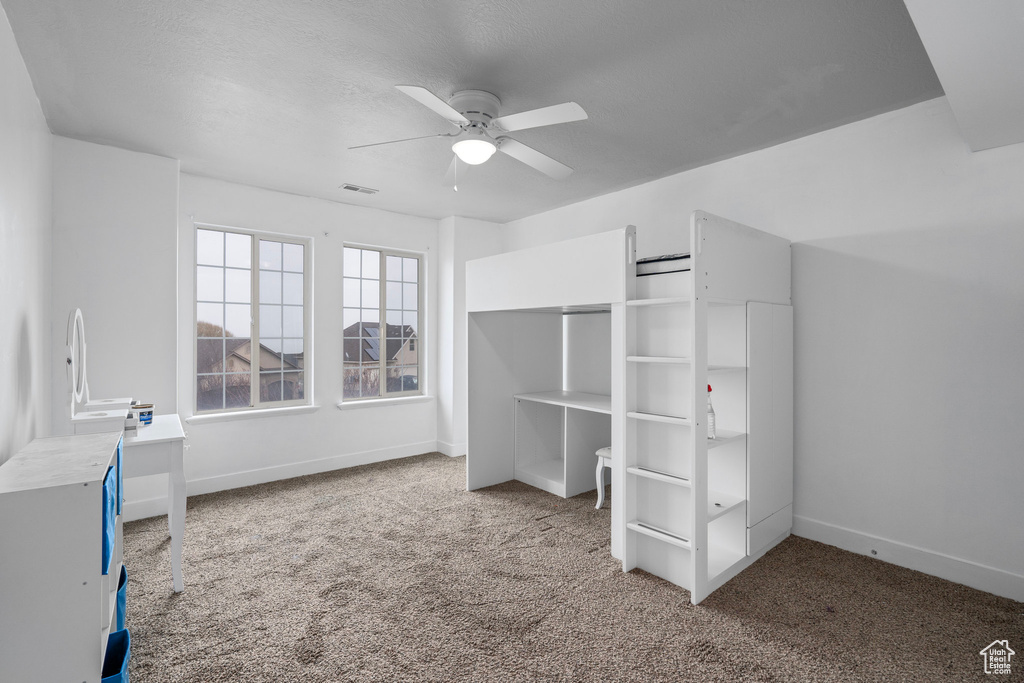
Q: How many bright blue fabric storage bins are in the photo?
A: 4